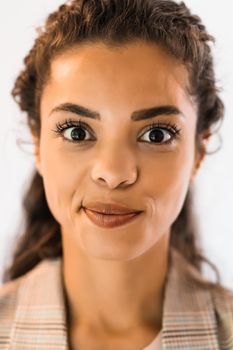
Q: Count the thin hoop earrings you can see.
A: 0